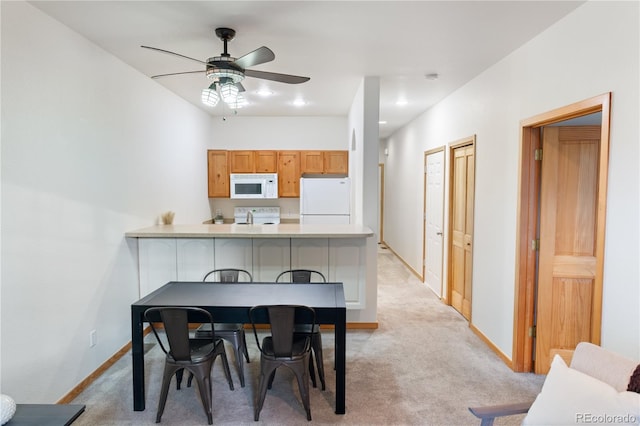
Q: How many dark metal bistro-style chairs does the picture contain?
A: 4